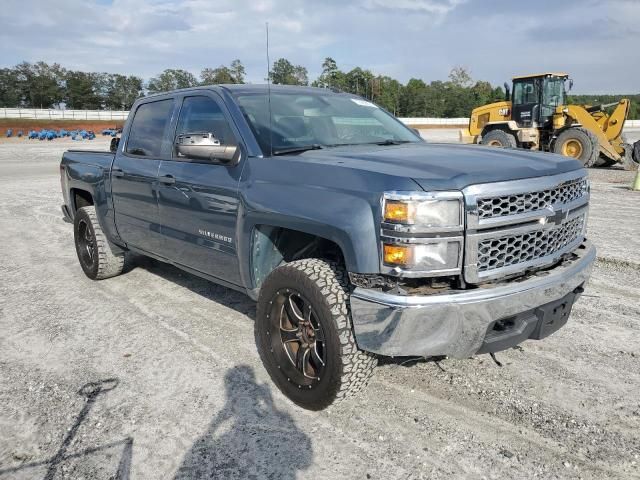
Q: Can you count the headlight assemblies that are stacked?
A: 2